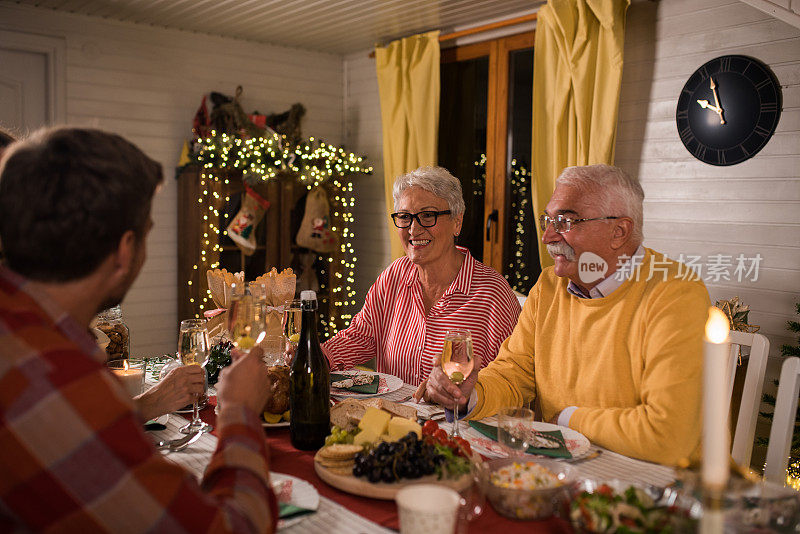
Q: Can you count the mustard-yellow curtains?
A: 2